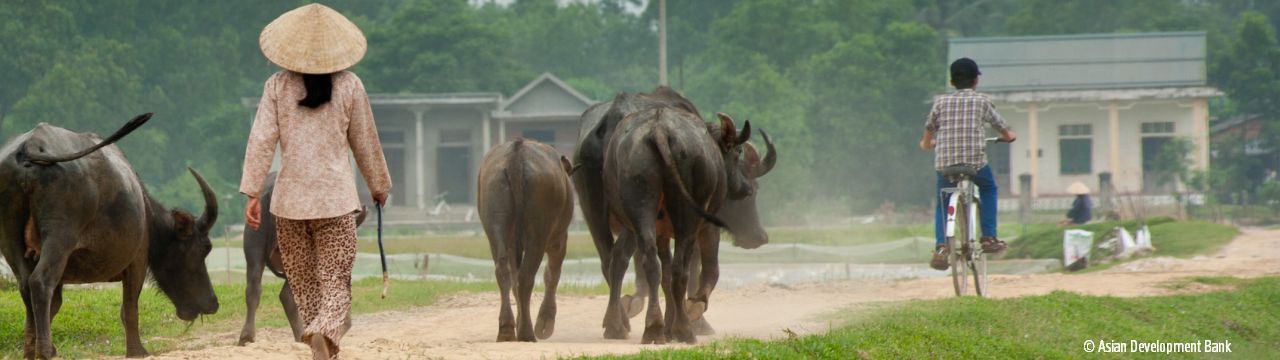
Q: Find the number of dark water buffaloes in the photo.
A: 5